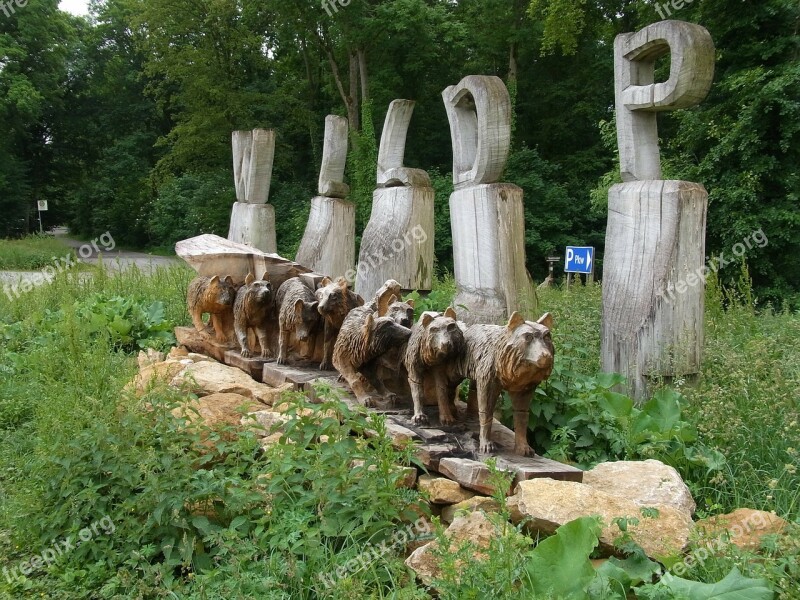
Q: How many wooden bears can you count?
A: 8